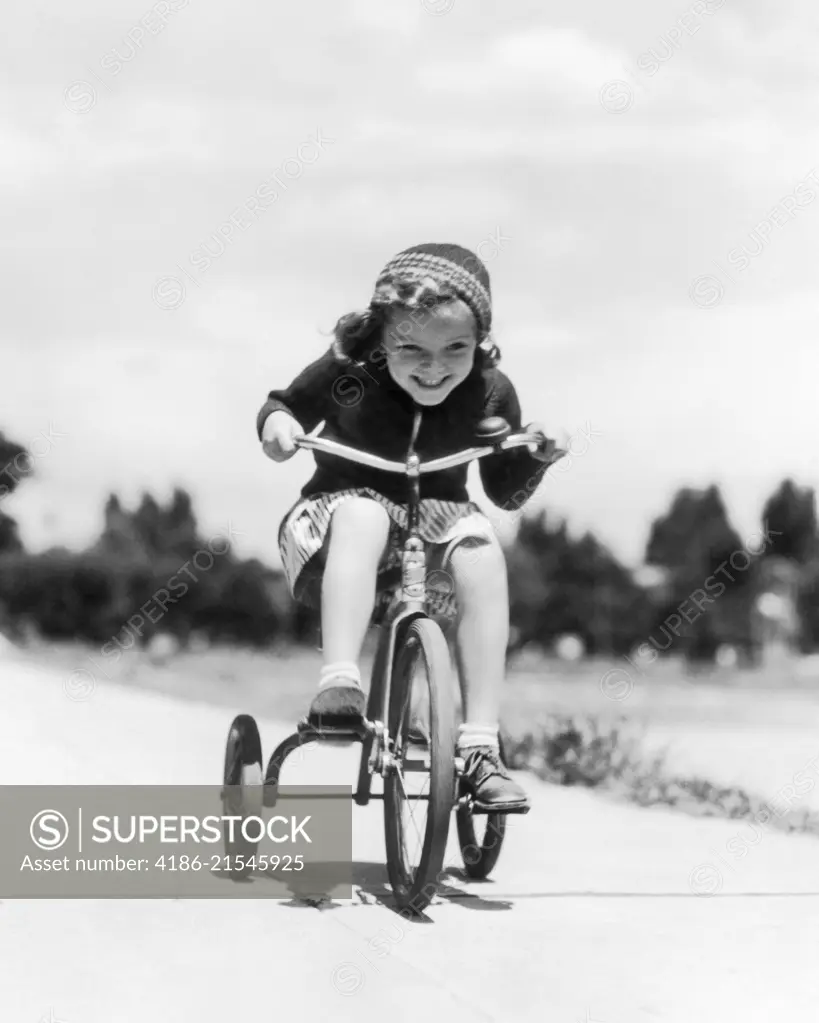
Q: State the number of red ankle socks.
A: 0